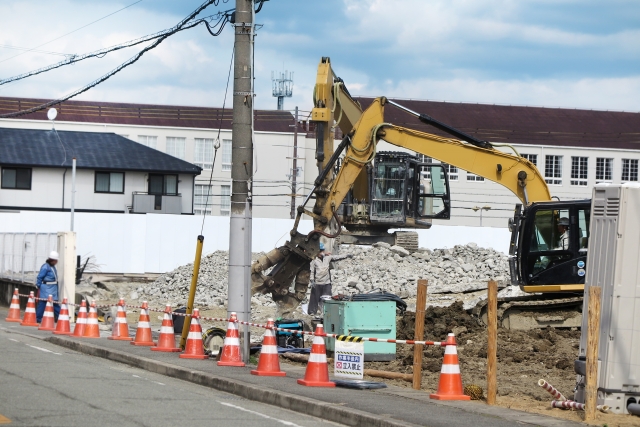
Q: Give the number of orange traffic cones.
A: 14